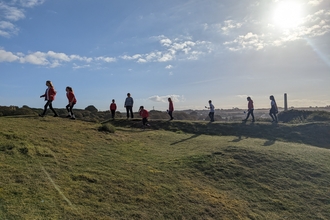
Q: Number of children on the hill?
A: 9